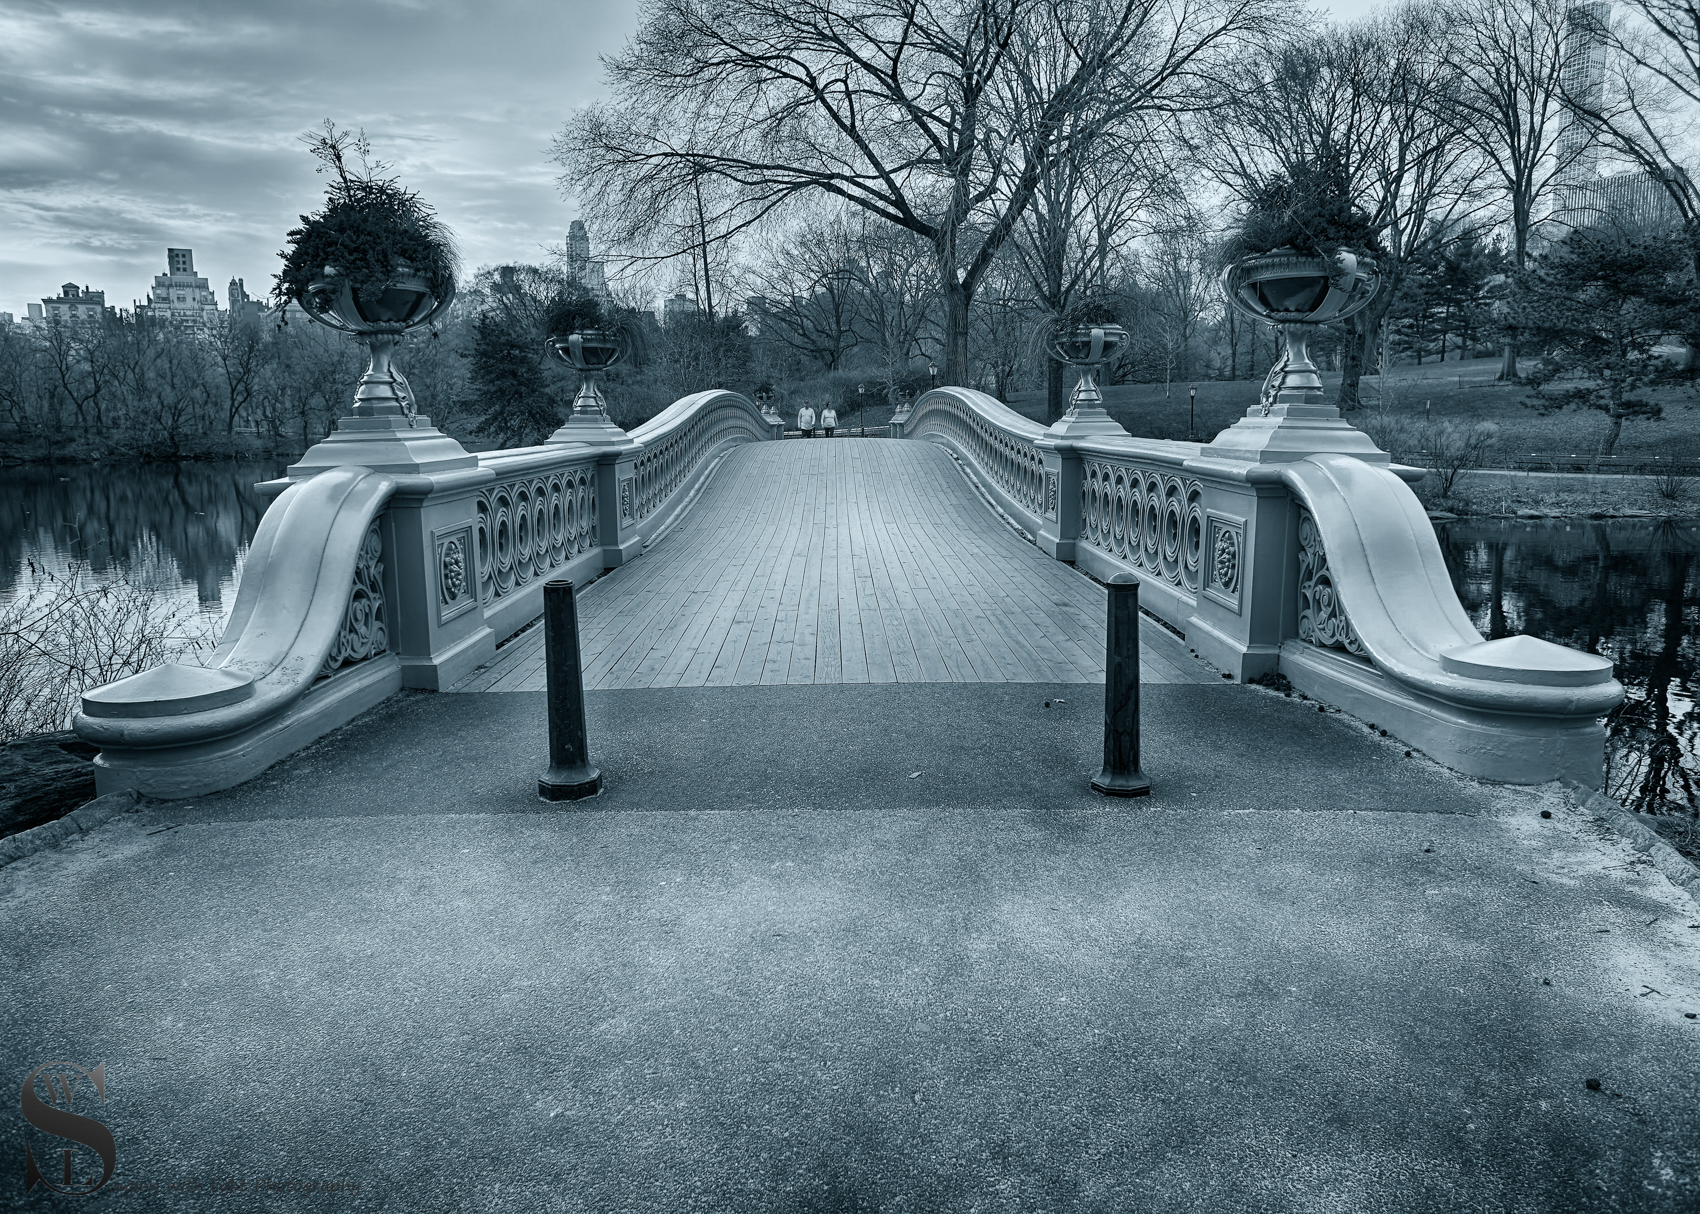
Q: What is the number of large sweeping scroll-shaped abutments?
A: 2